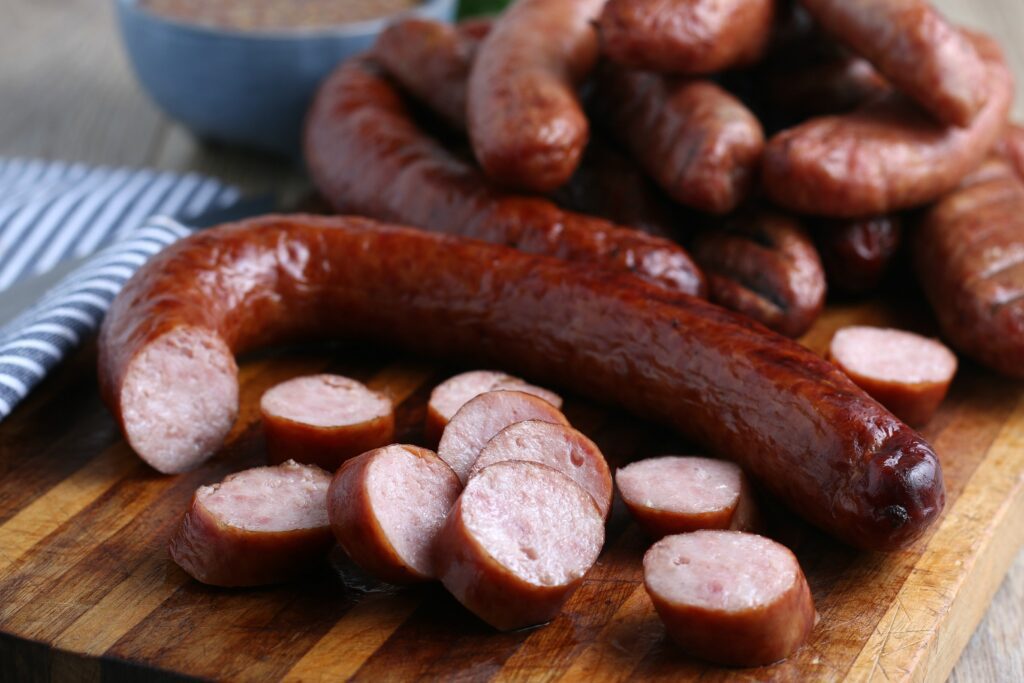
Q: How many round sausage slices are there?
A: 10